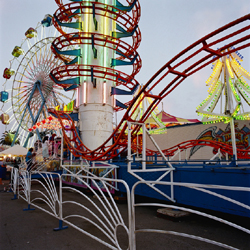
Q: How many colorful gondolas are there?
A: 7